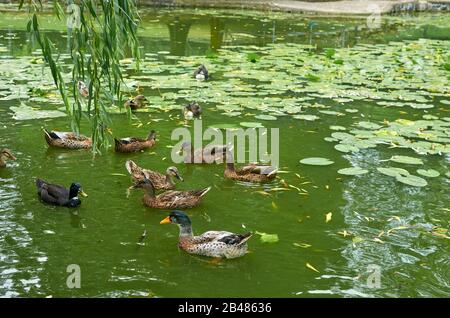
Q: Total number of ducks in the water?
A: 13